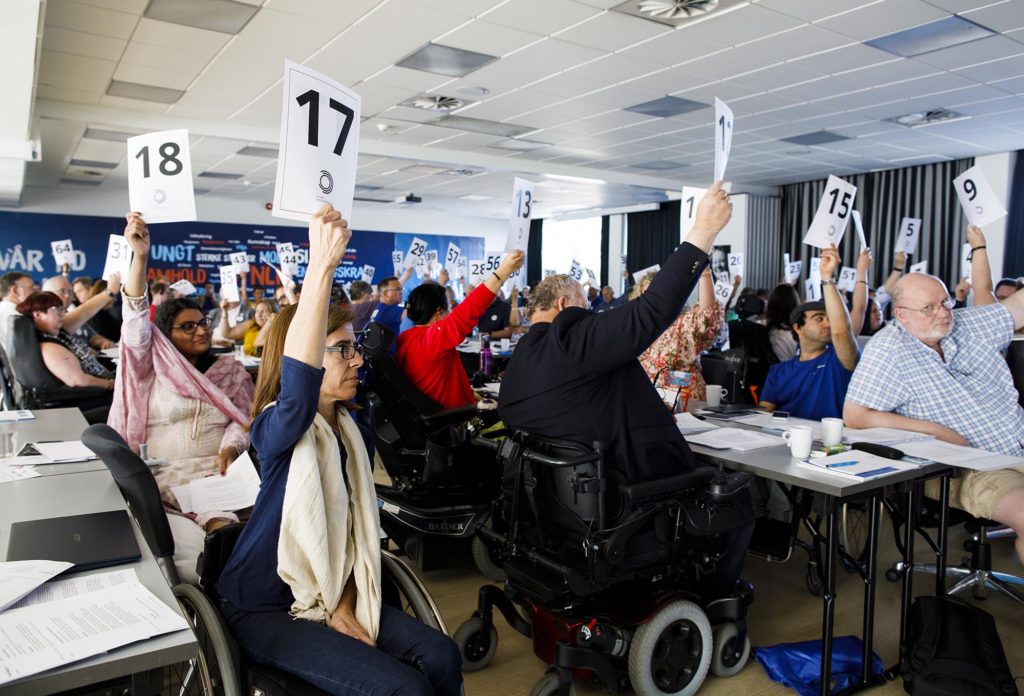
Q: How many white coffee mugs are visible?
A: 3